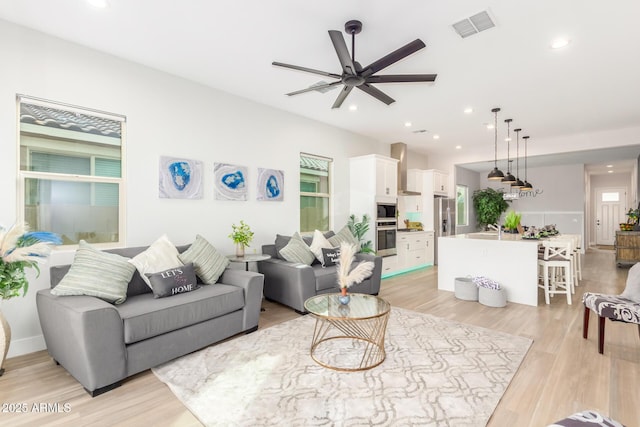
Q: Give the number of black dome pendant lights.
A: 4